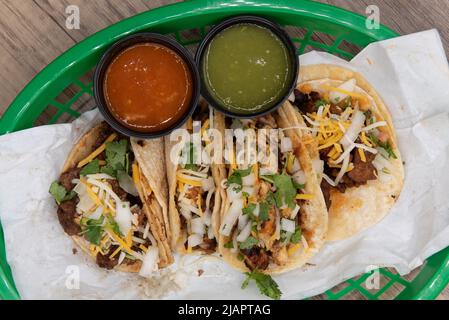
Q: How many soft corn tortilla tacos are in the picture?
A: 4